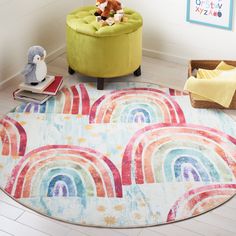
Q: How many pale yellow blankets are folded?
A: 1